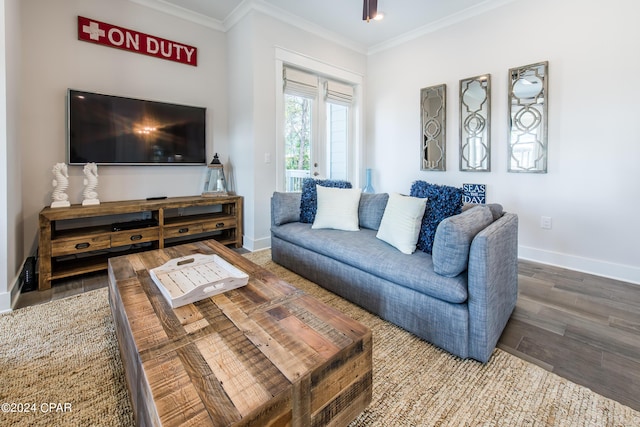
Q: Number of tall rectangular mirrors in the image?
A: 3